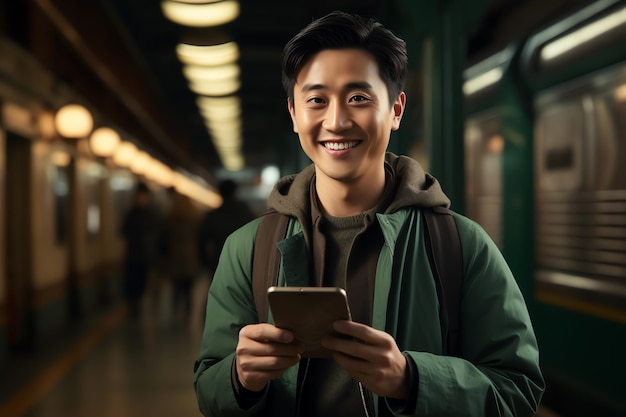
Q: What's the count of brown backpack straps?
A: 2